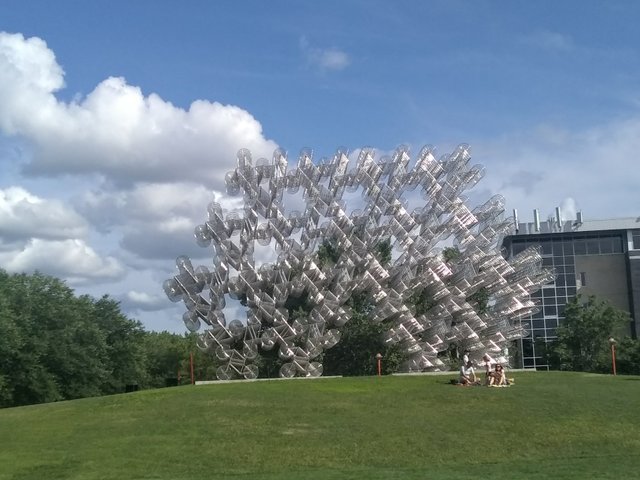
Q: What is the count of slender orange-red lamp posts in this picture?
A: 3